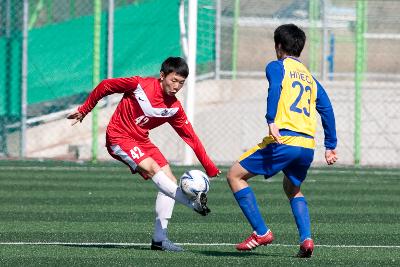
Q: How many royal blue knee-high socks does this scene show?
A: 2